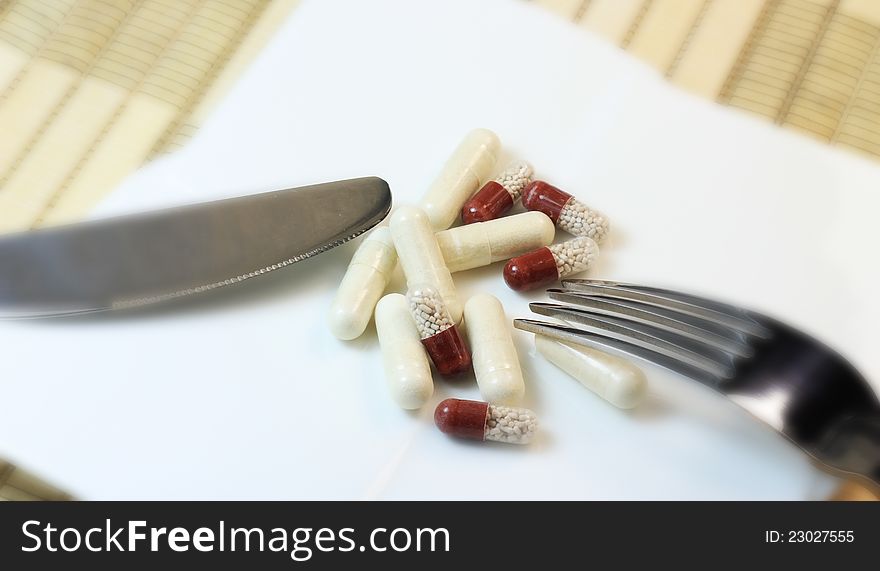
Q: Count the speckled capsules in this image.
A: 5